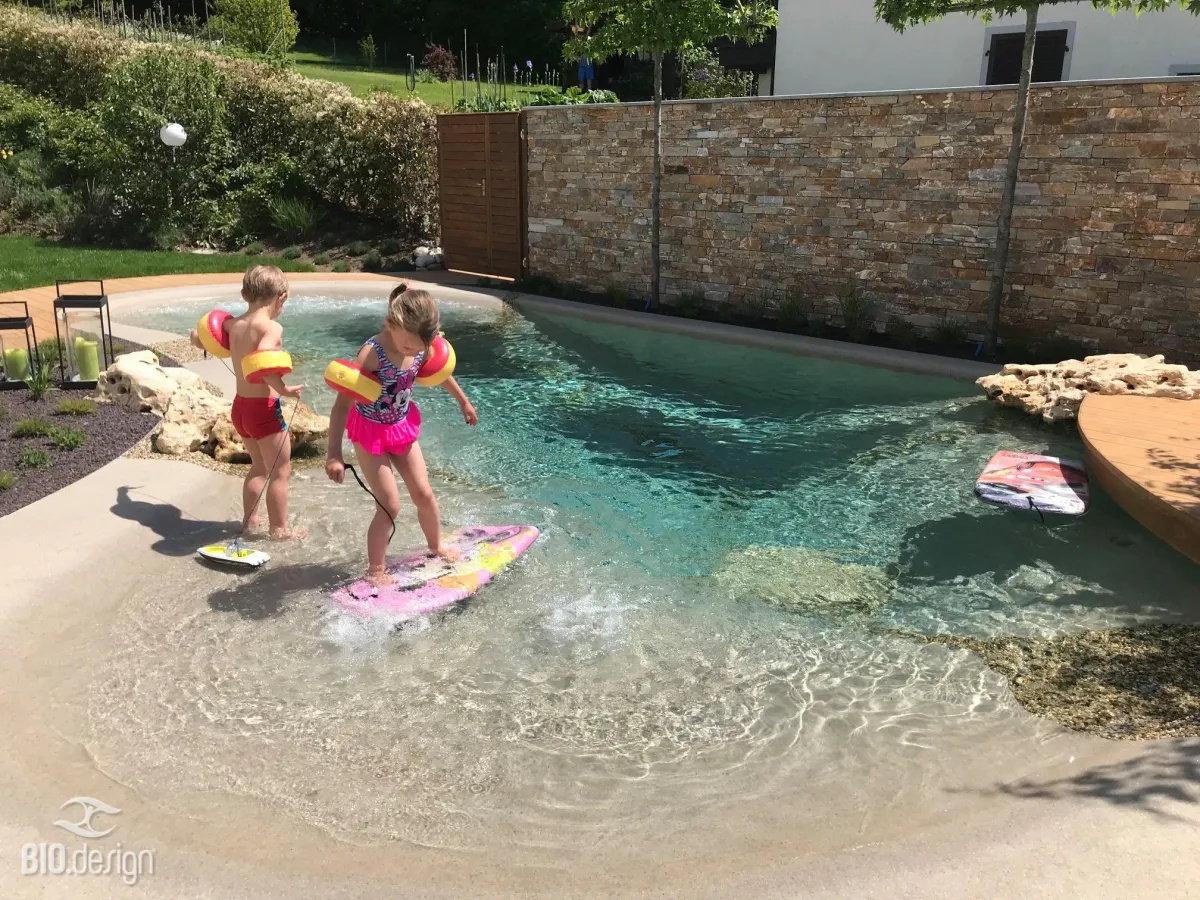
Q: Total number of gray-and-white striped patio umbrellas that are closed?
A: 0